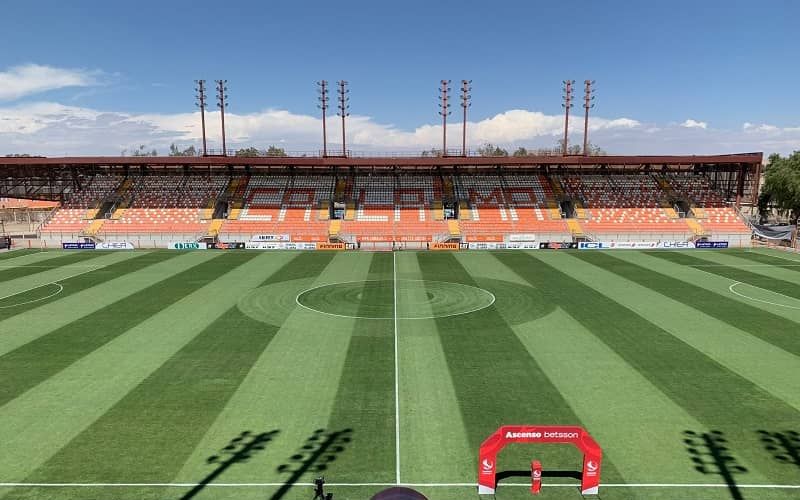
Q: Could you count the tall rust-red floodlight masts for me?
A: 8